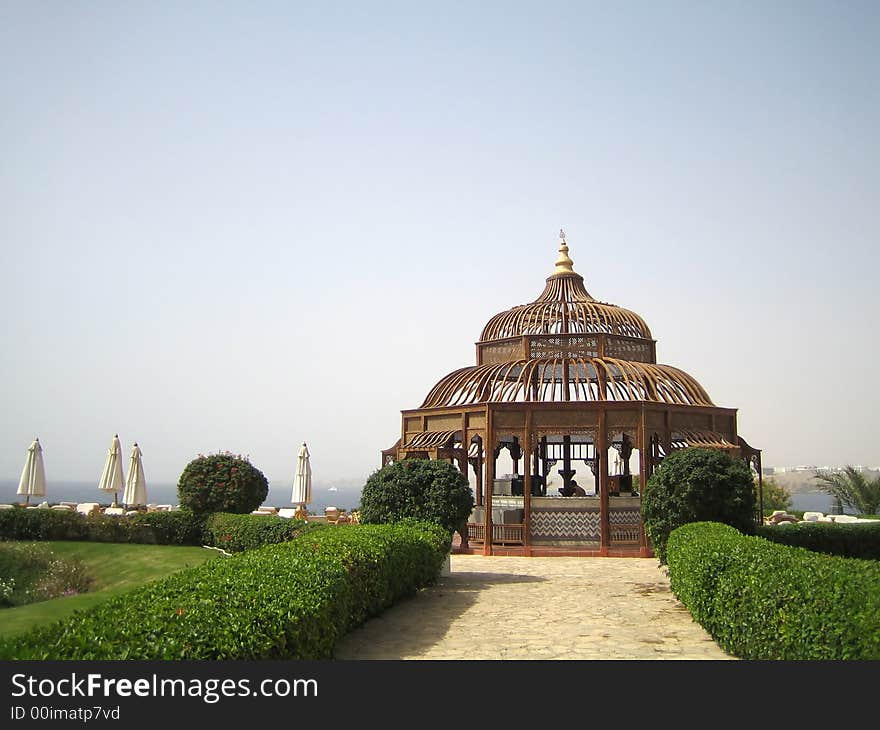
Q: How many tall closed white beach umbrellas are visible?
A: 4